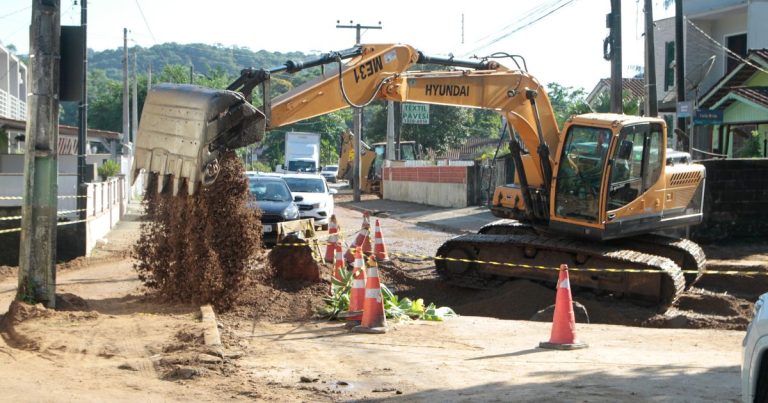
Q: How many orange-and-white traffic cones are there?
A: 8